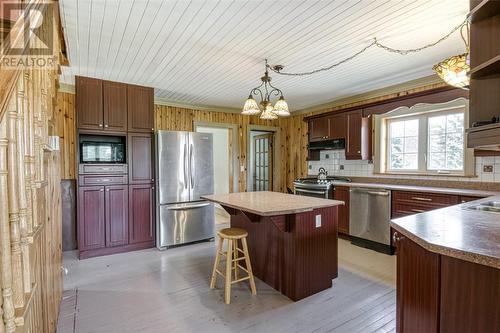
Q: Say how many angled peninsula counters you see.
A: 1